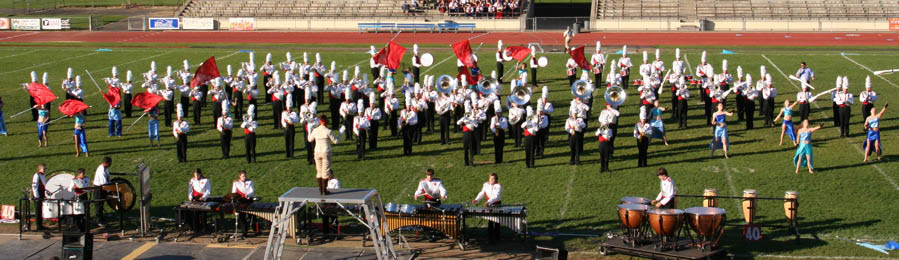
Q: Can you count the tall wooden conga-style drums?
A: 3